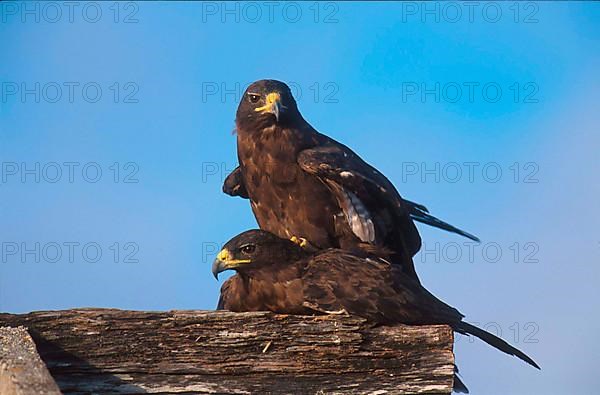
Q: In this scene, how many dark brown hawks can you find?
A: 2